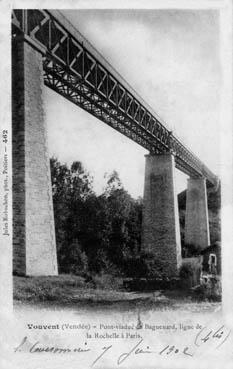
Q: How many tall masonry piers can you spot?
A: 3